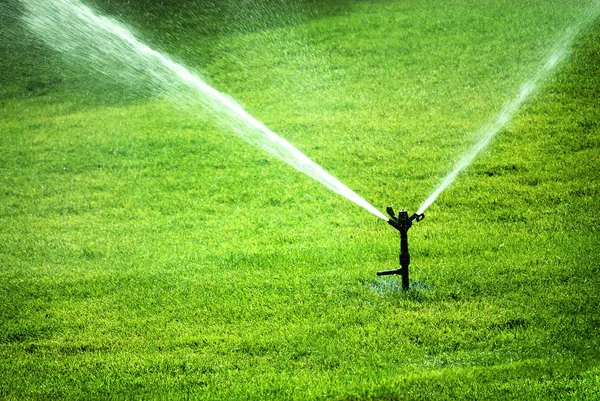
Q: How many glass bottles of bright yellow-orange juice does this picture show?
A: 0